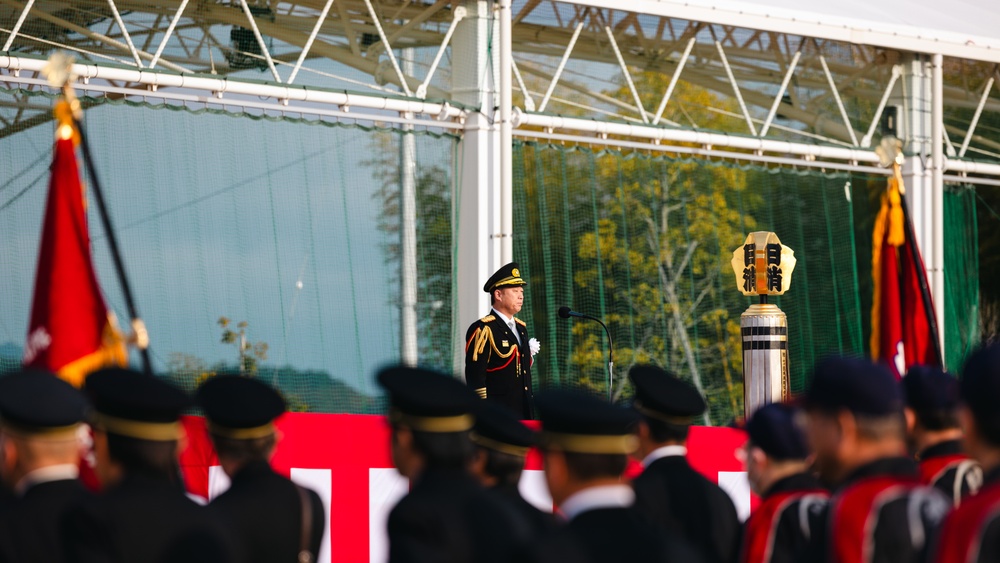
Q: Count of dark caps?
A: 12